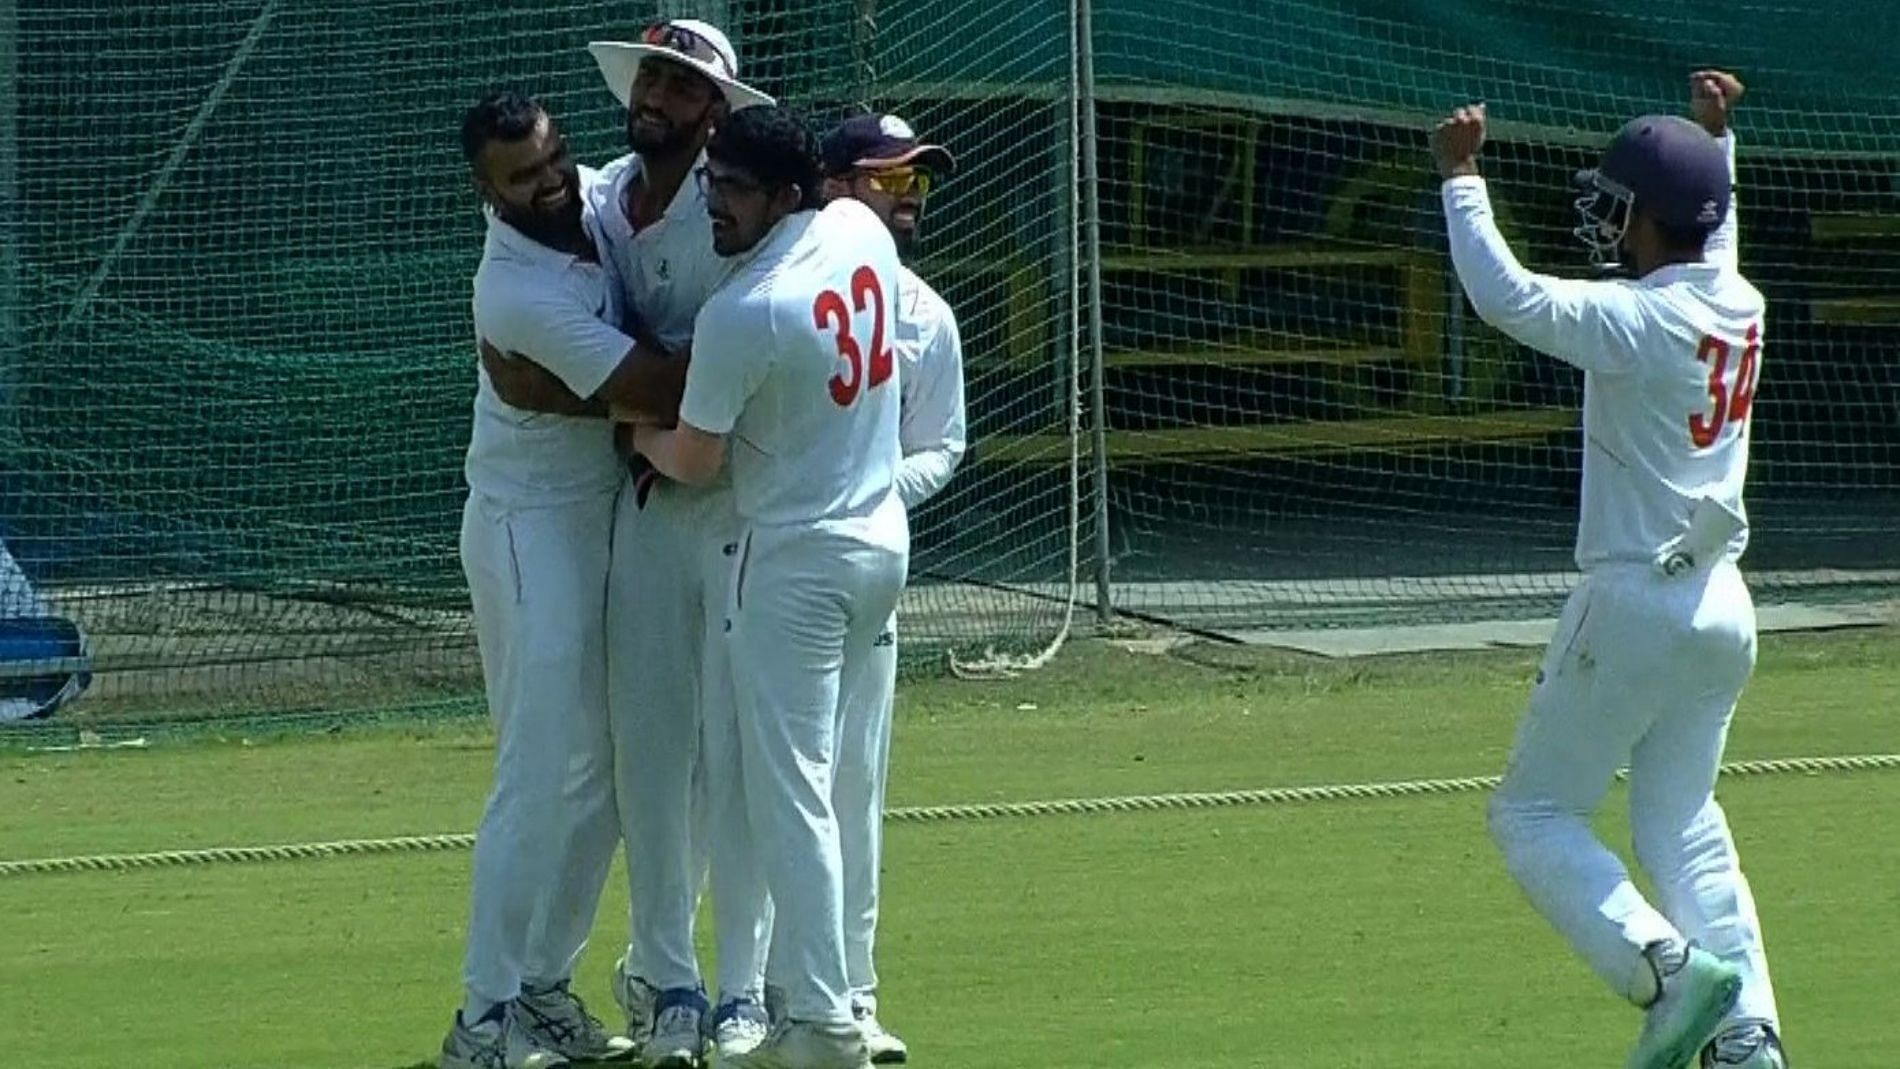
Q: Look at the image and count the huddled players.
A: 4